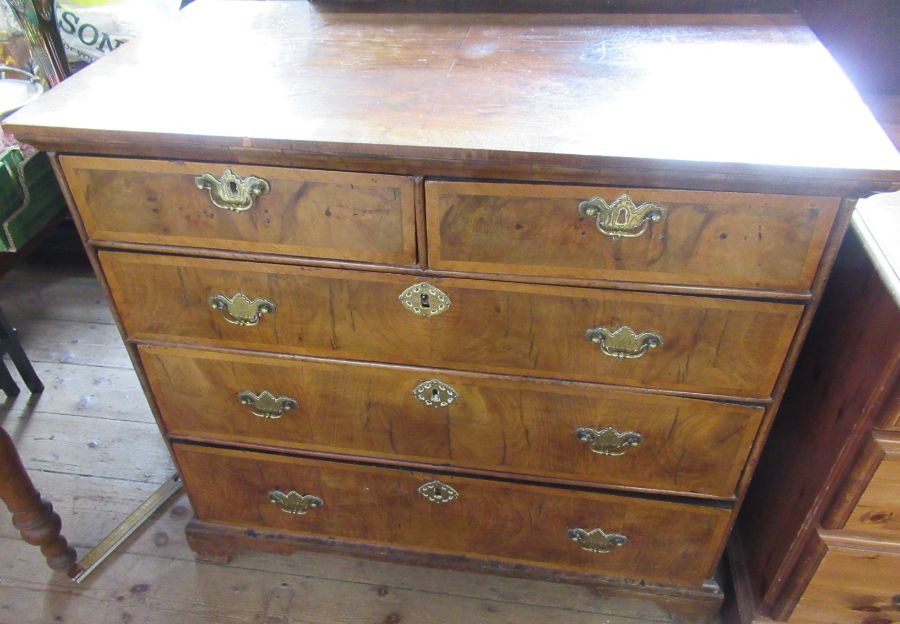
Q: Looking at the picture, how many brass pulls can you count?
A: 8